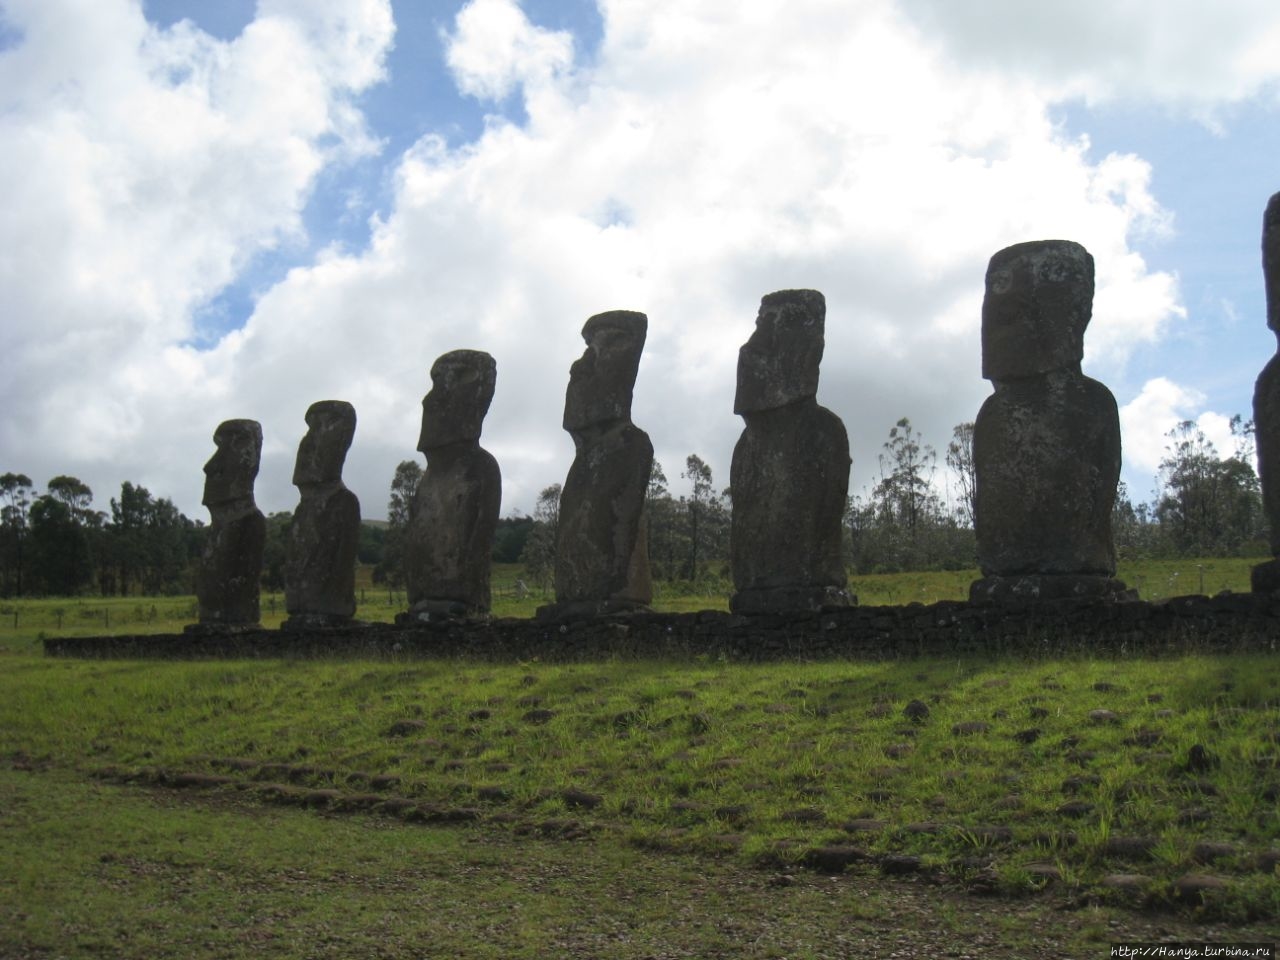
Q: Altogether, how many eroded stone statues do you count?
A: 7